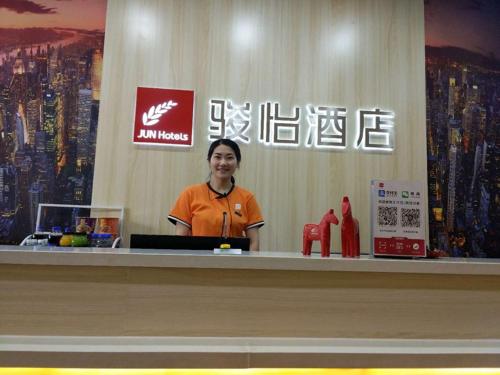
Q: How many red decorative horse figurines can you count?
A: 2